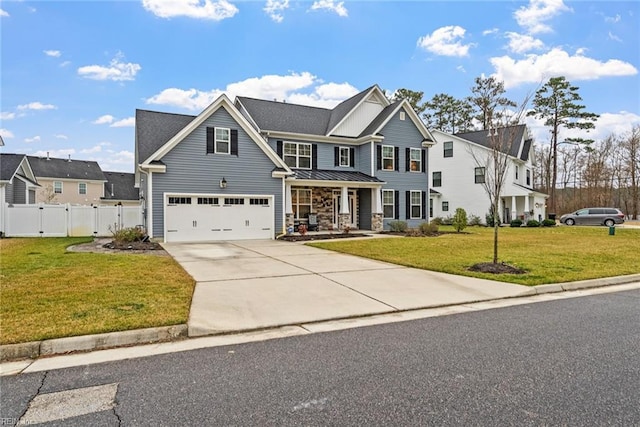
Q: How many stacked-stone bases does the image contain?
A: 3